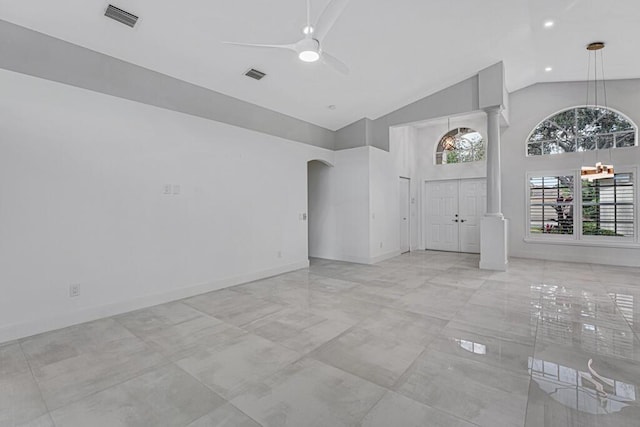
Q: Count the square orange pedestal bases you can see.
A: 0